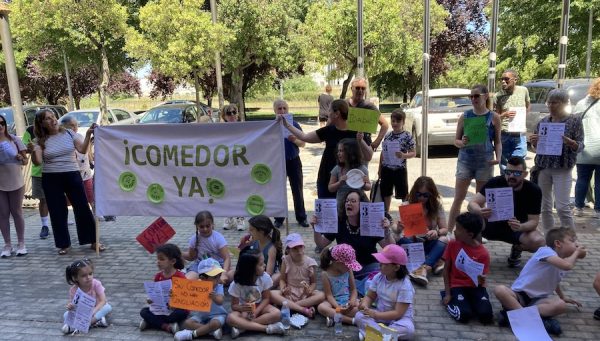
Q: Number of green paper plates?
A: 5